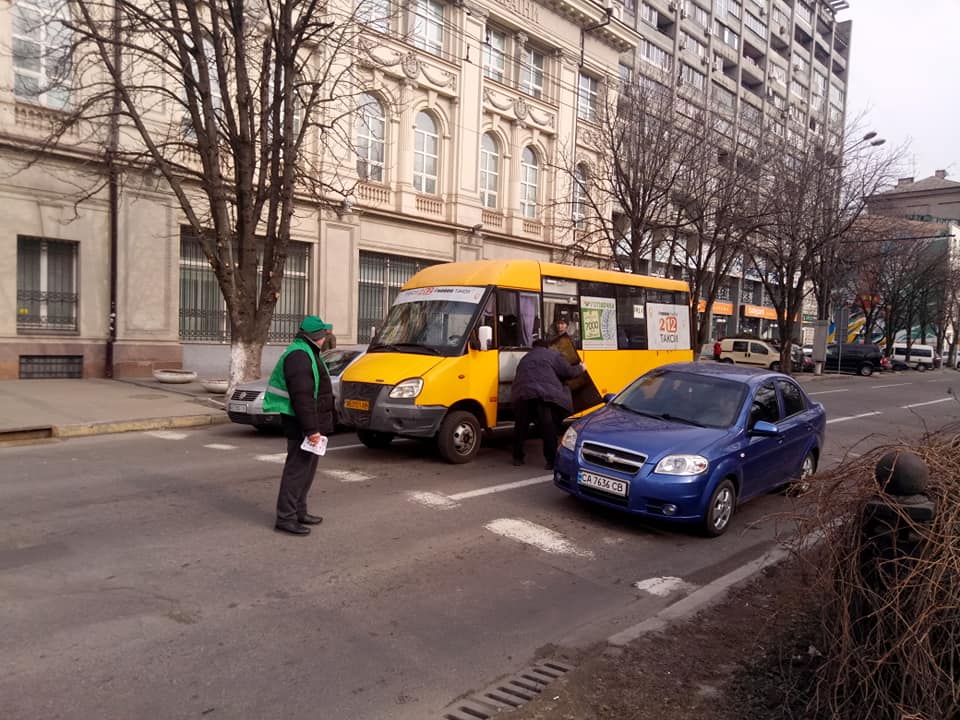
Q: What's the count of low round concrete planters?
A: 2